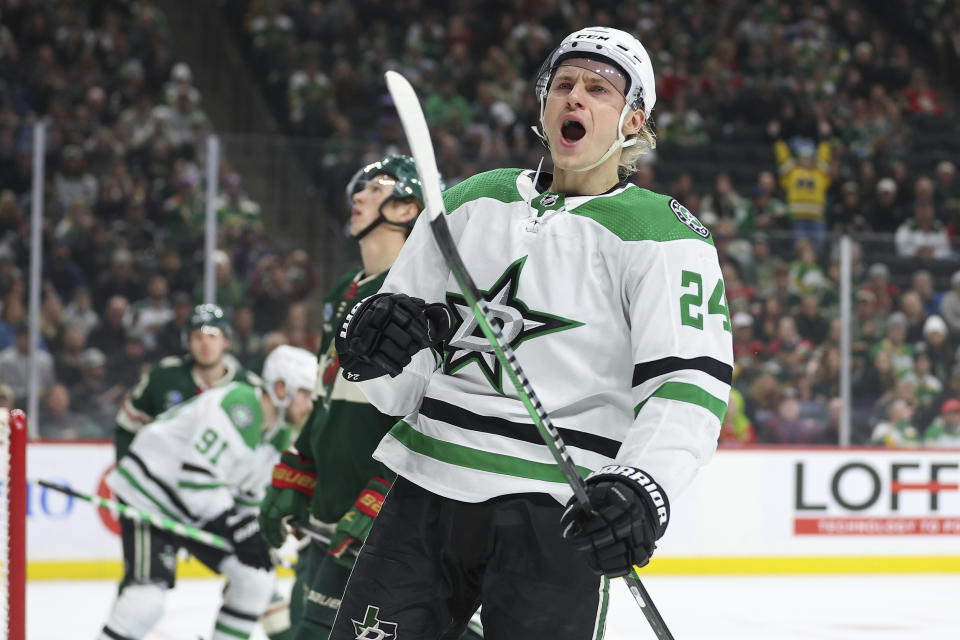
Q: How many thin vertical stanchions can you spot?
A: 3